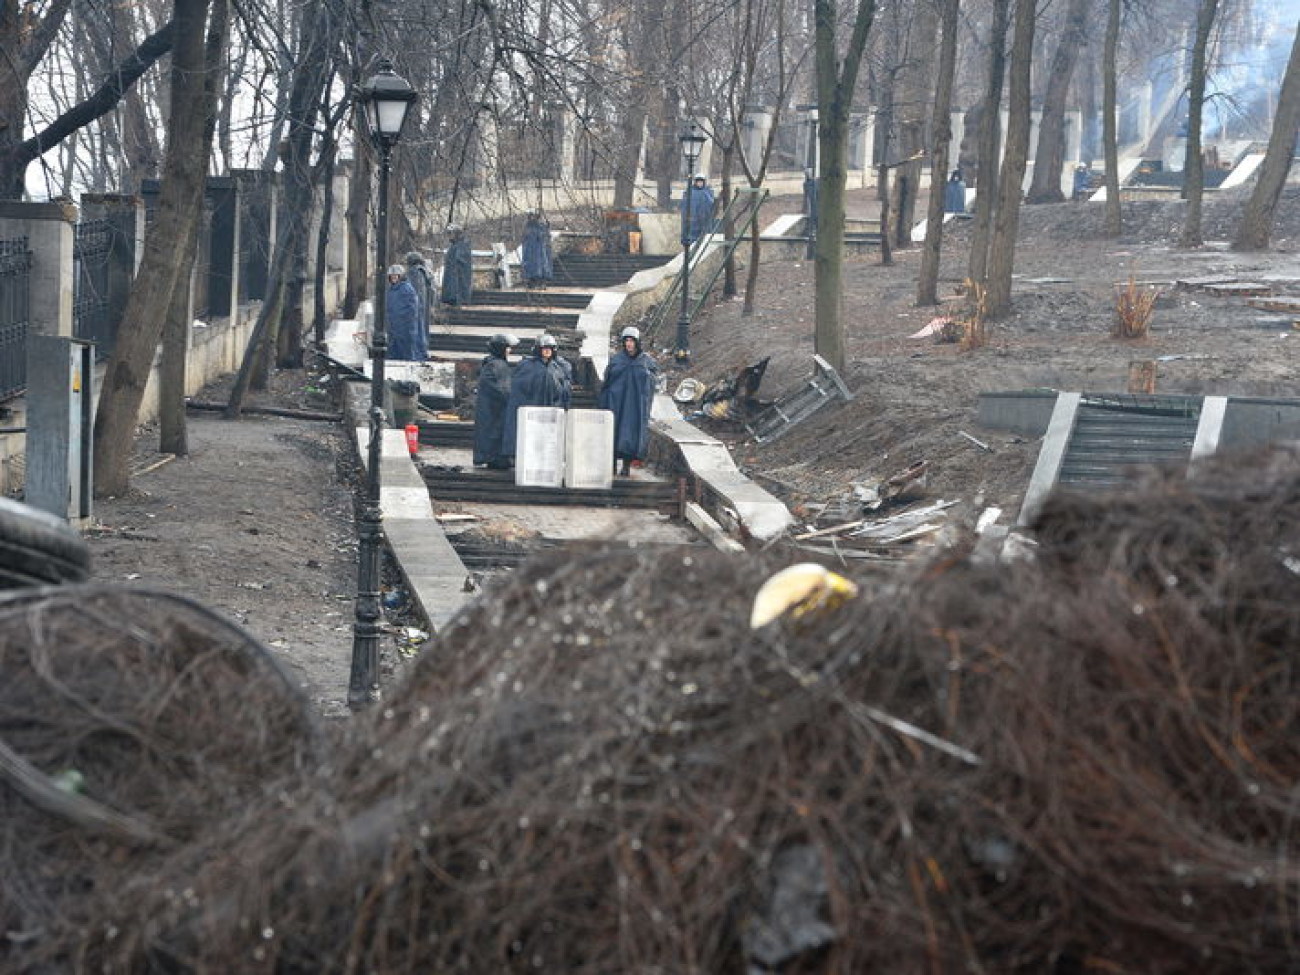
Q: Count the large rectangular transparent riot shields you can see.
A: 2